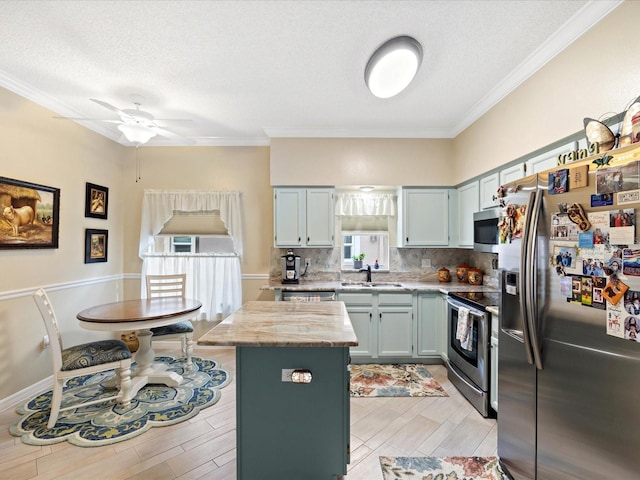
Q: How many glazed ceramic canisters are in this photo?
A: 3